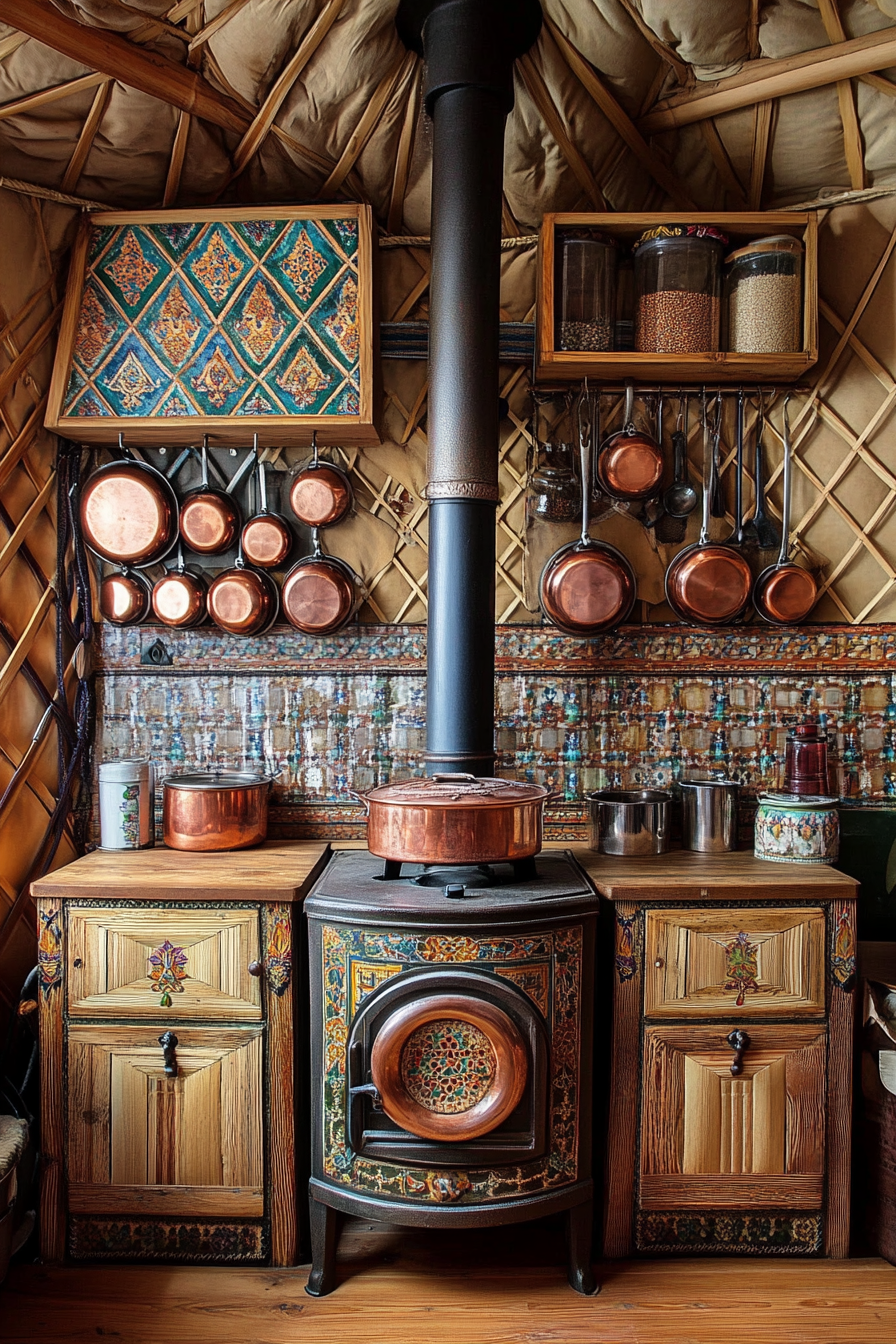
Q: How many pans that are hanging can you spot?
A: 12